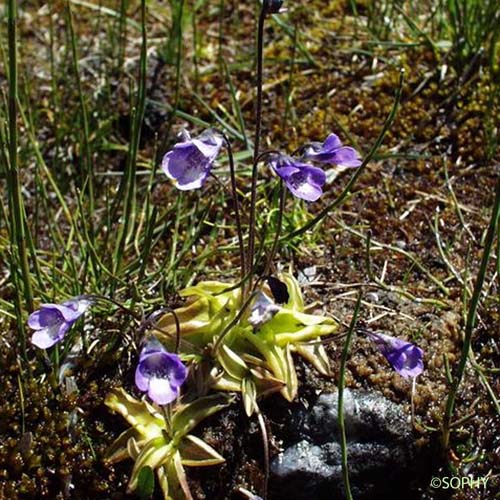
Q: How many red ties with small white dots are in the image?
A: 0